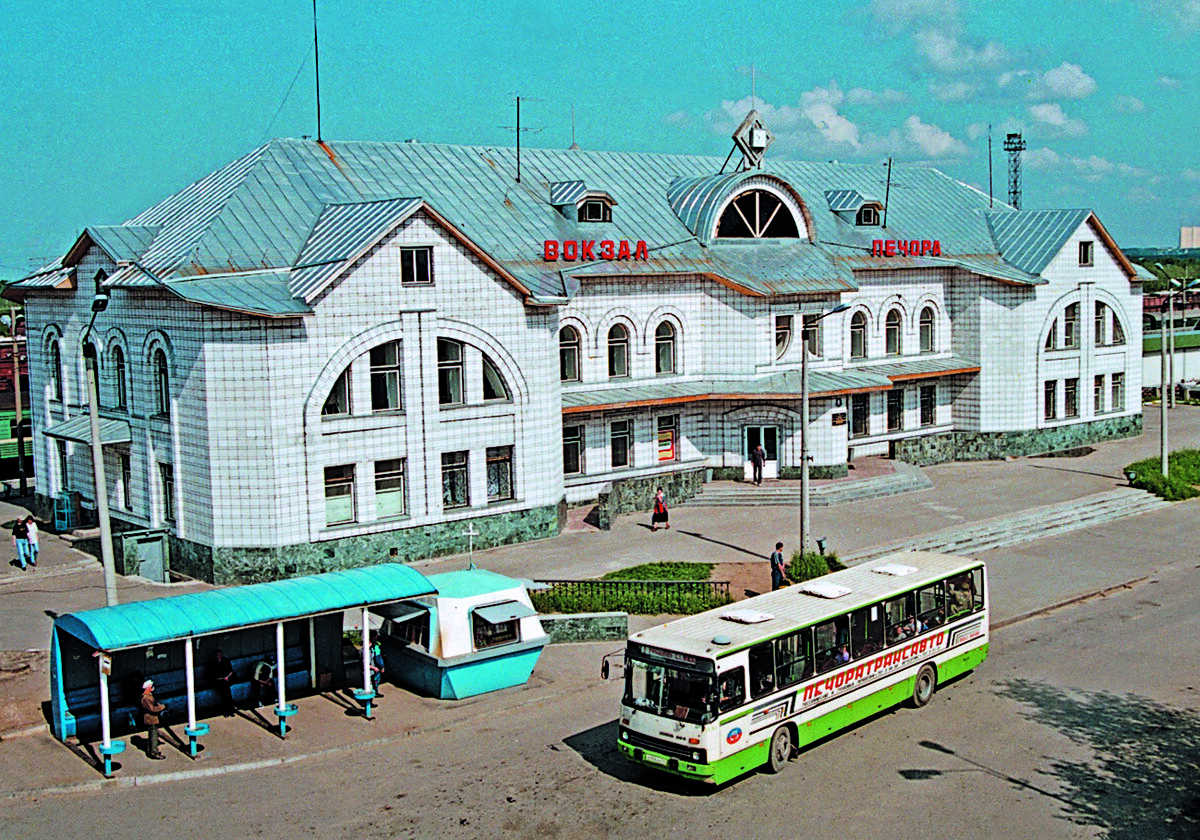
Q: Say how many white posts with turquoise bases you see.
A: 4